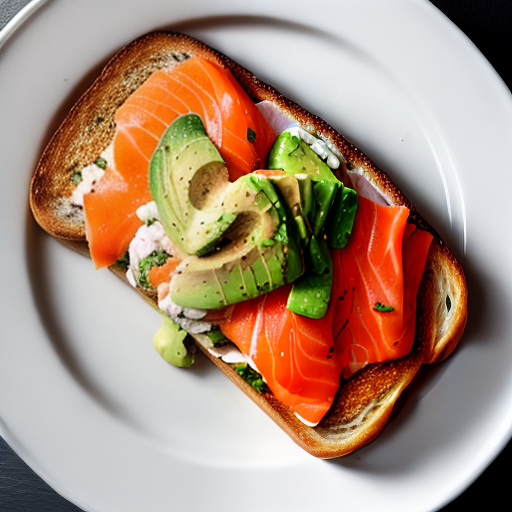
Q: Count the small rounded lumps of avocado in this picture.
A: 1